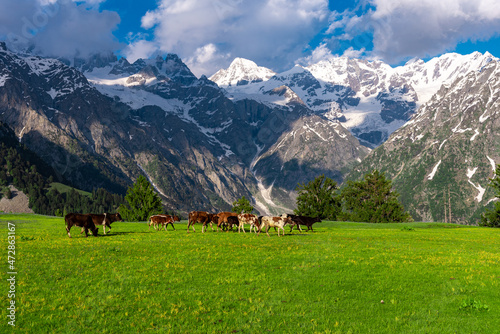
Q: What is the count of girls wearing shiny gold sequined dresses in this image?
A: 0